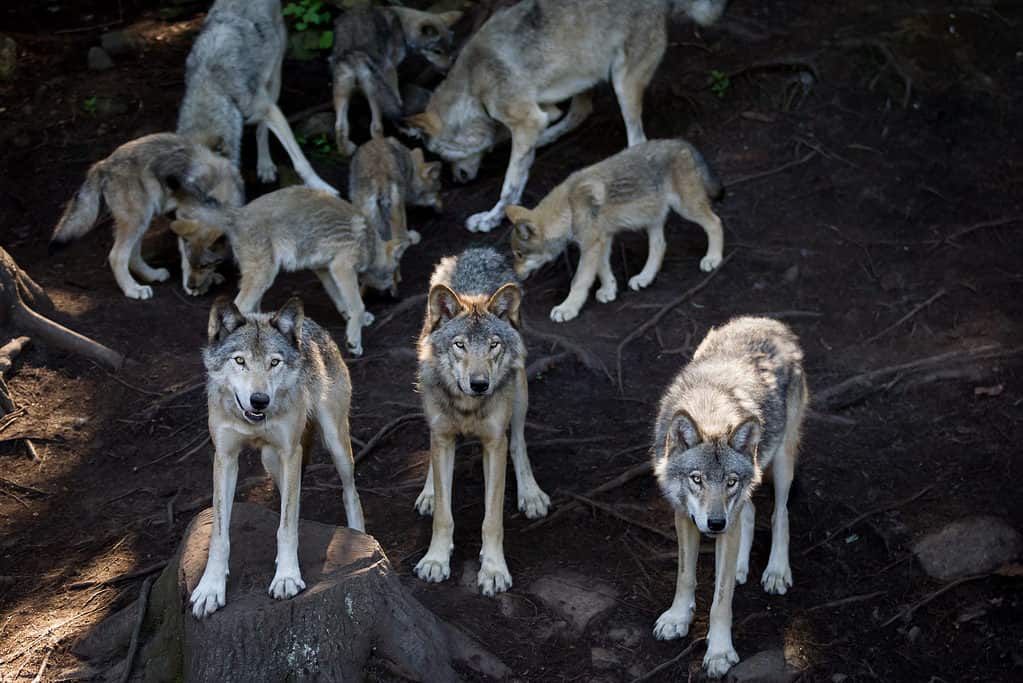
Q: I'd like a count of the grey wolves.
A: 10